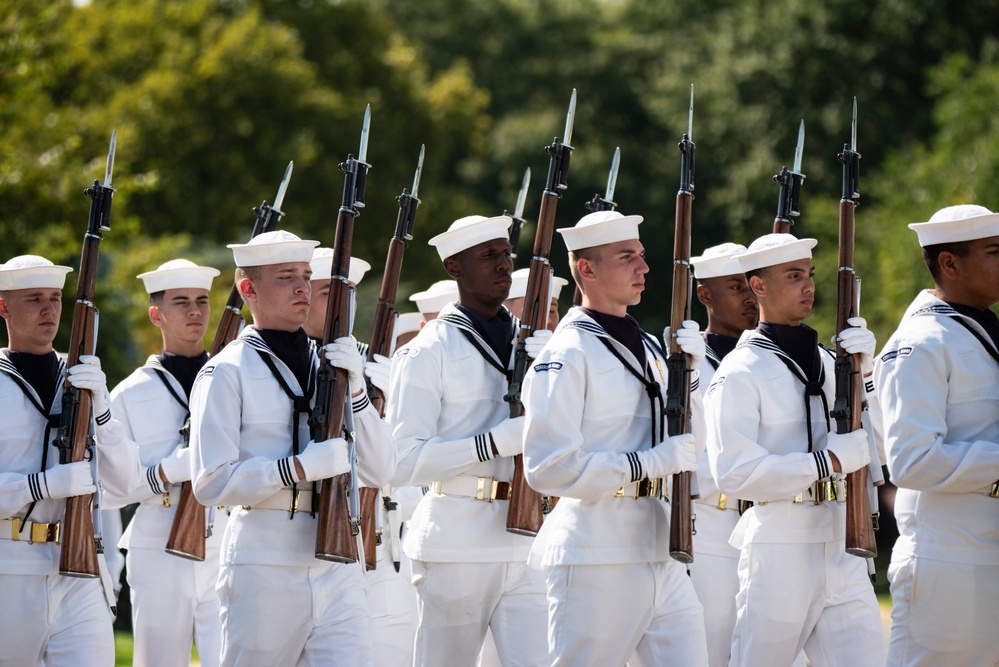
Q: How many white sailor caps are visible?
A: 12